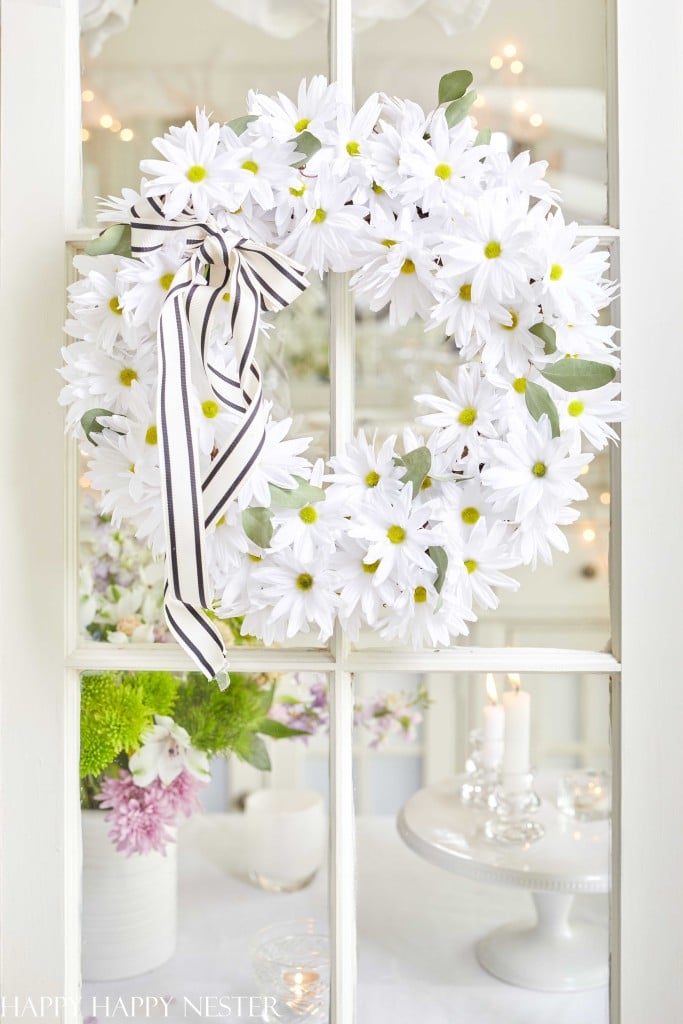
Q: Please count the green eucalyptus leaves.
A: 14